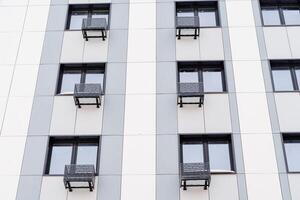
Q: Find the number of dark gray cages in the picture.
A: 6